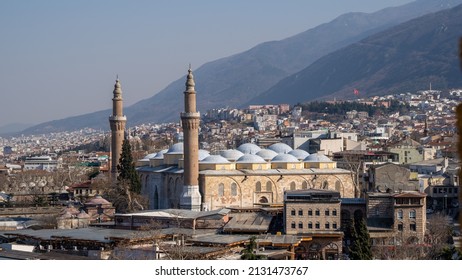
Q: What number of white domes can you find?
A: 13